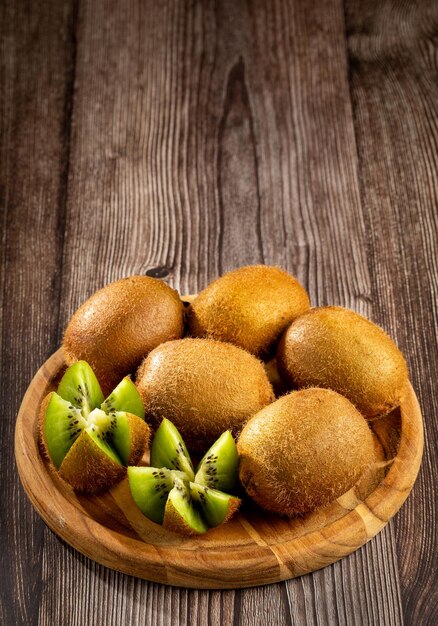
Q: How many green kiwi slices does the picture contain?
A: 10